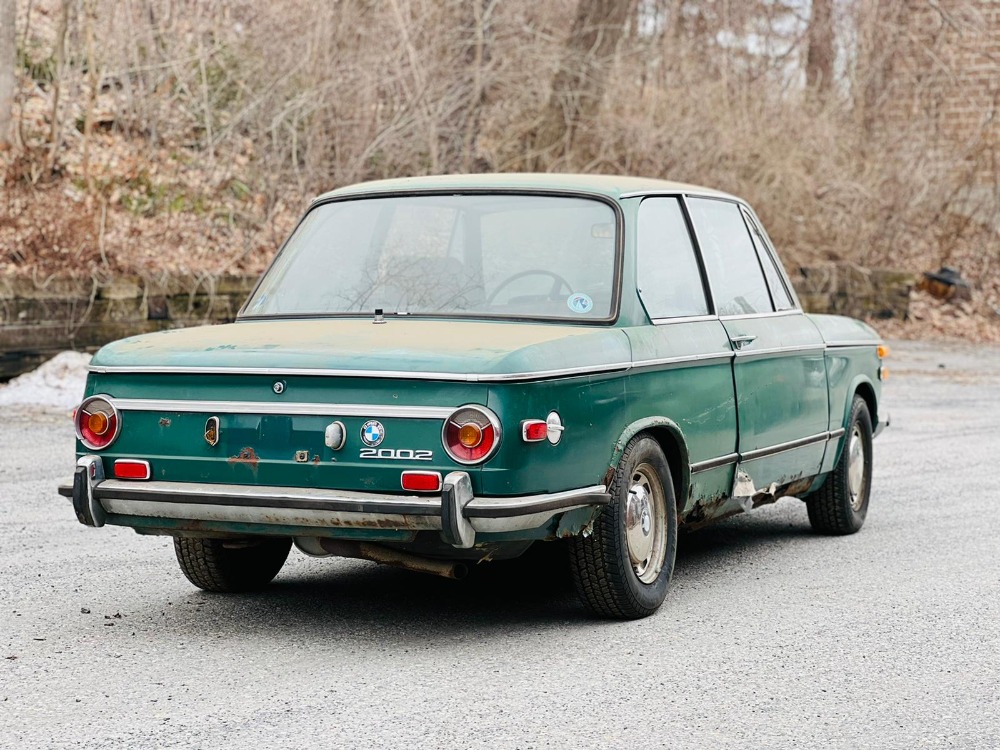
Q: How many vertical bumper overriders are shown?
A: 2